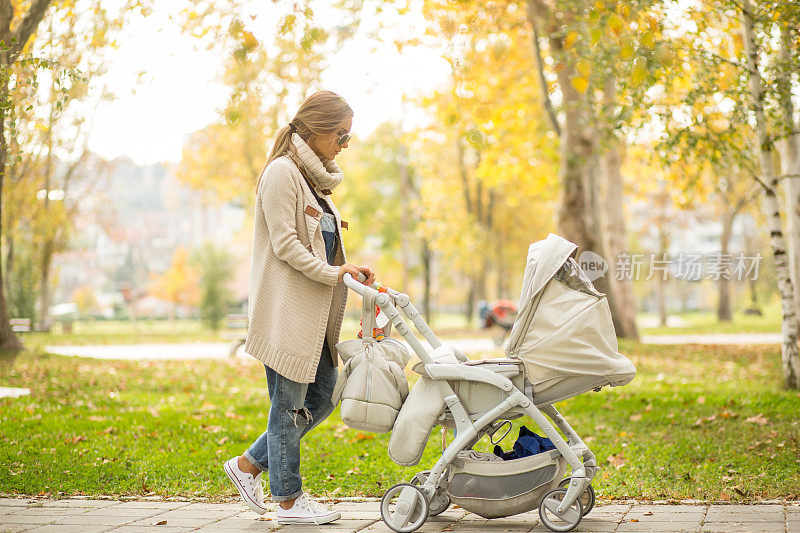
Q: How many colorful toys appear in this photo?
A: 1